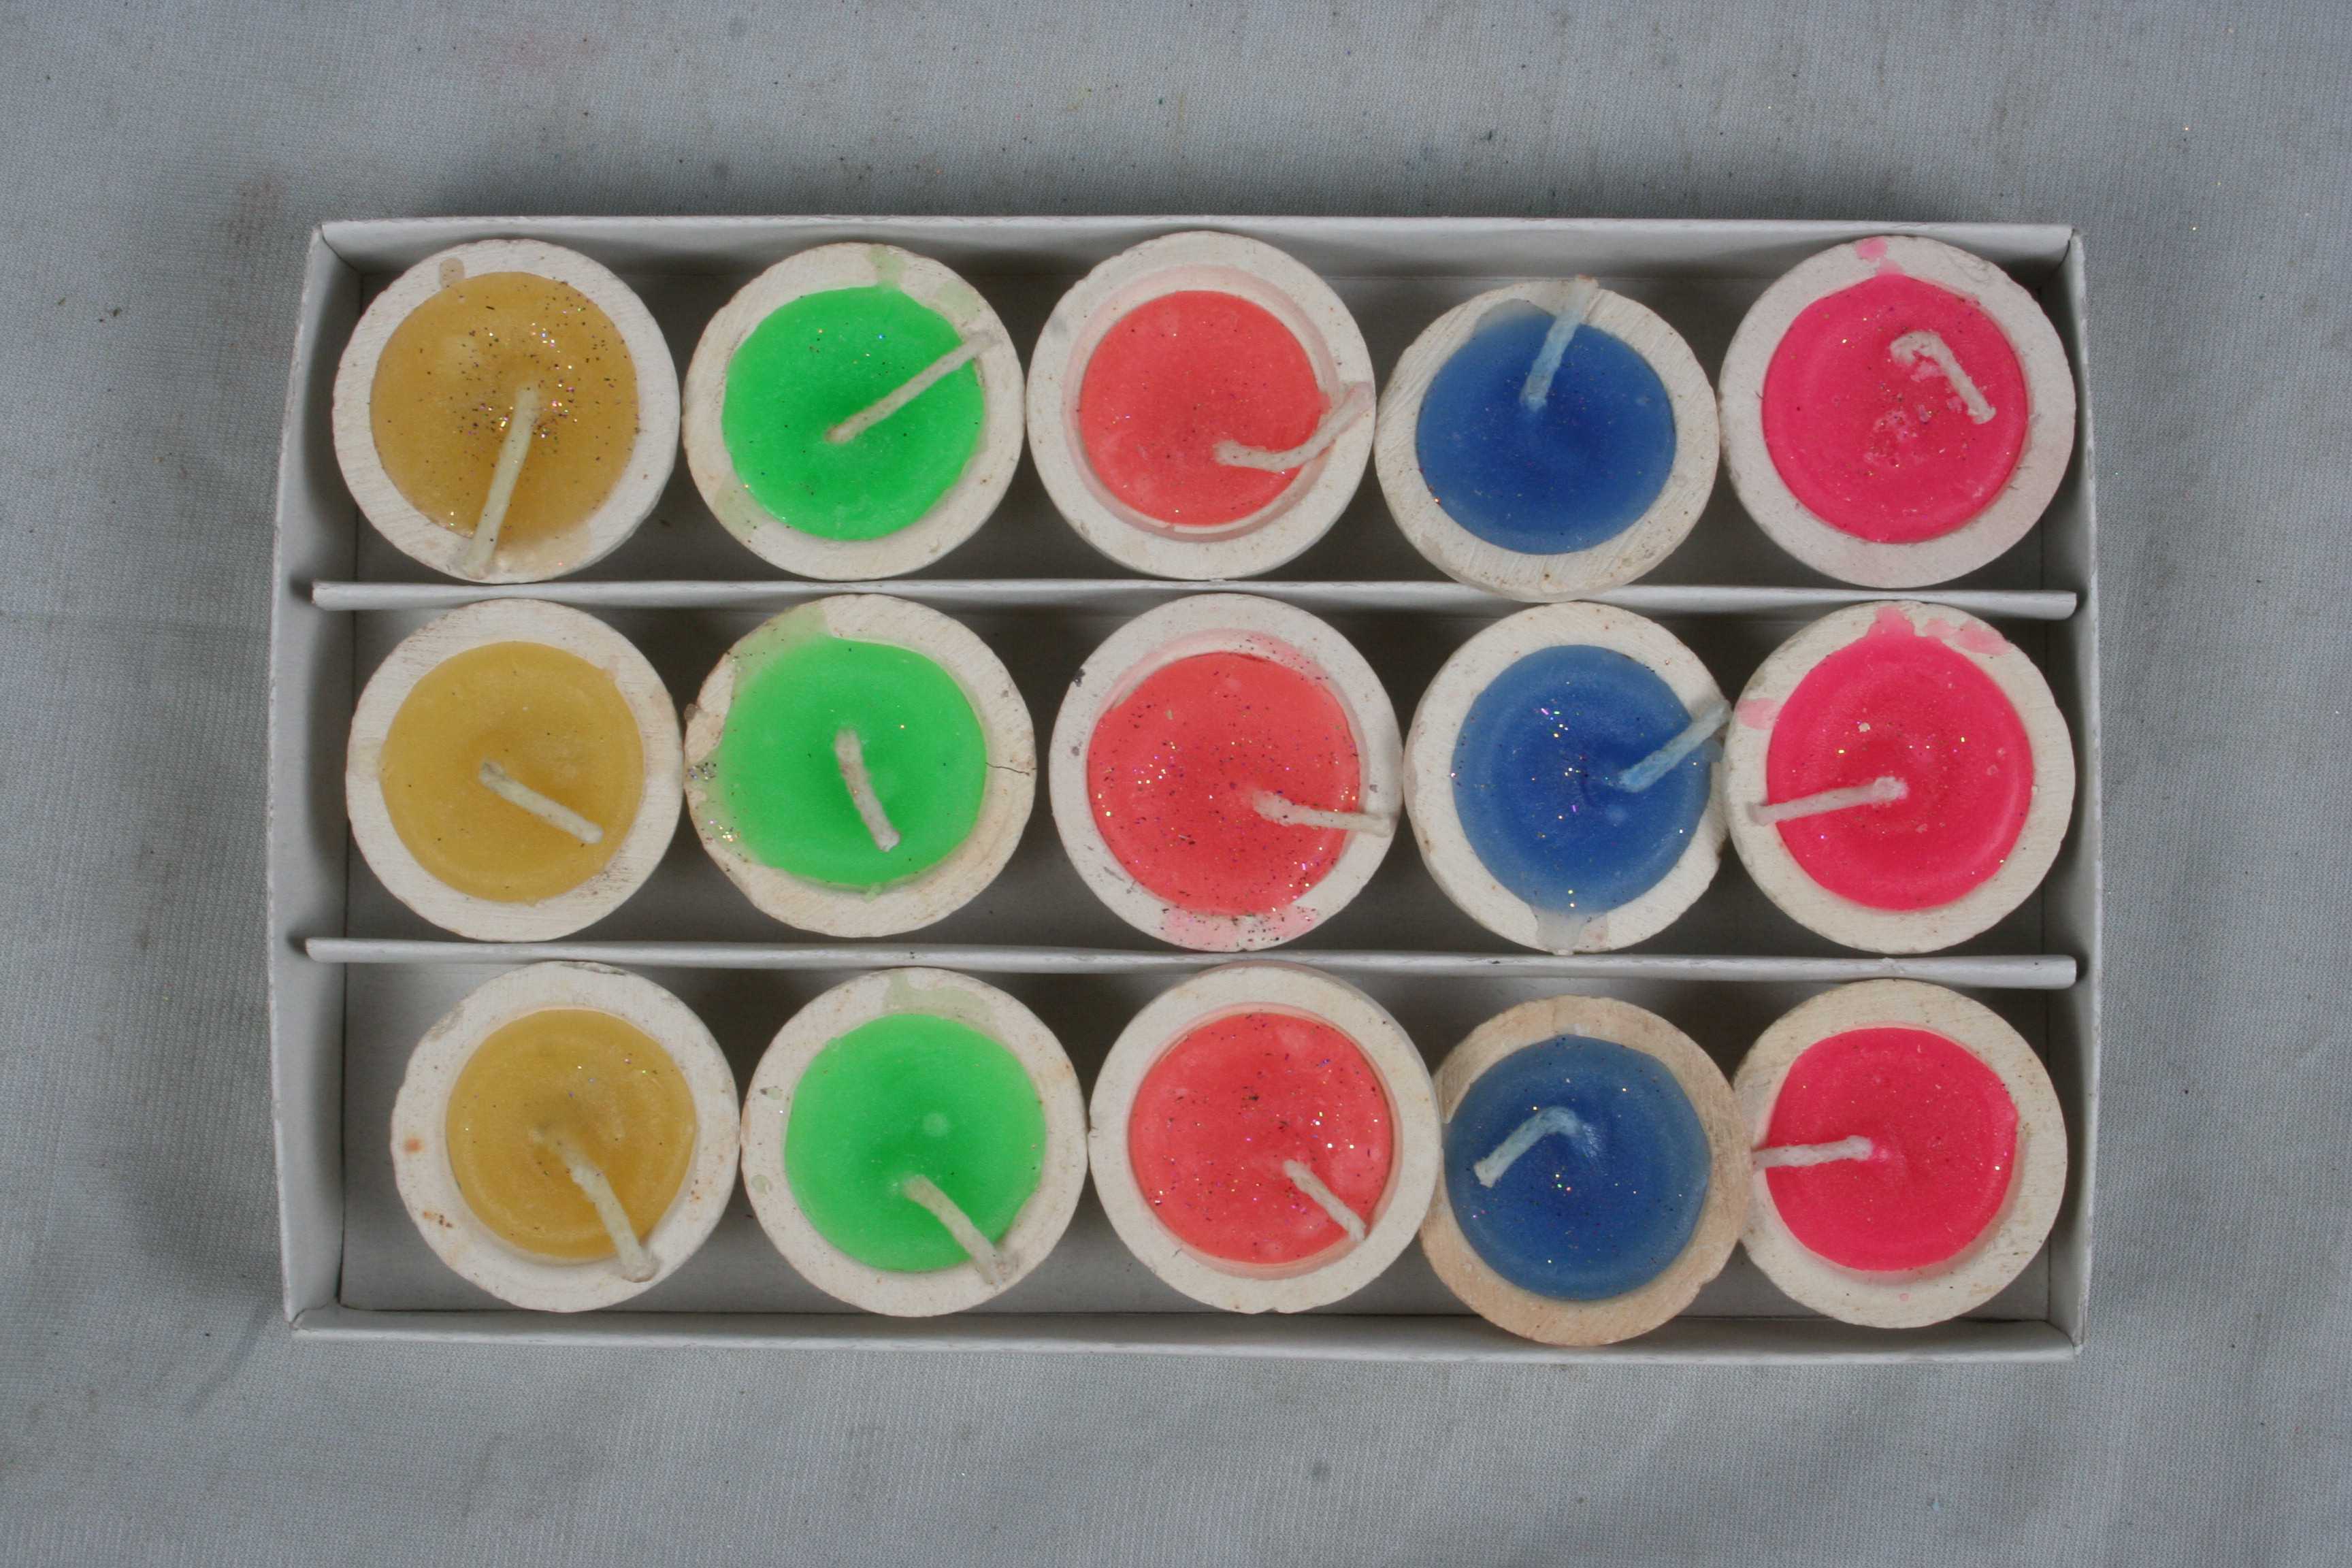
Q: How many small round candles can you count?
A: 15